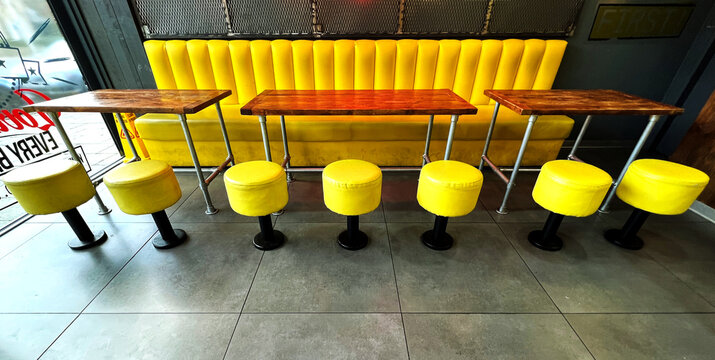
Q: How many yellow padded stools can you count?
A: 7